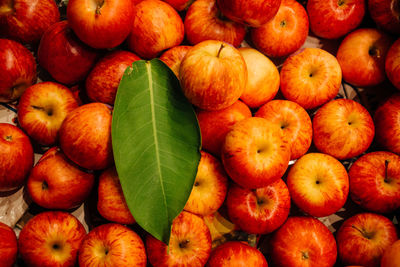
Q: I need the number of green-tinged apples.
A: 0